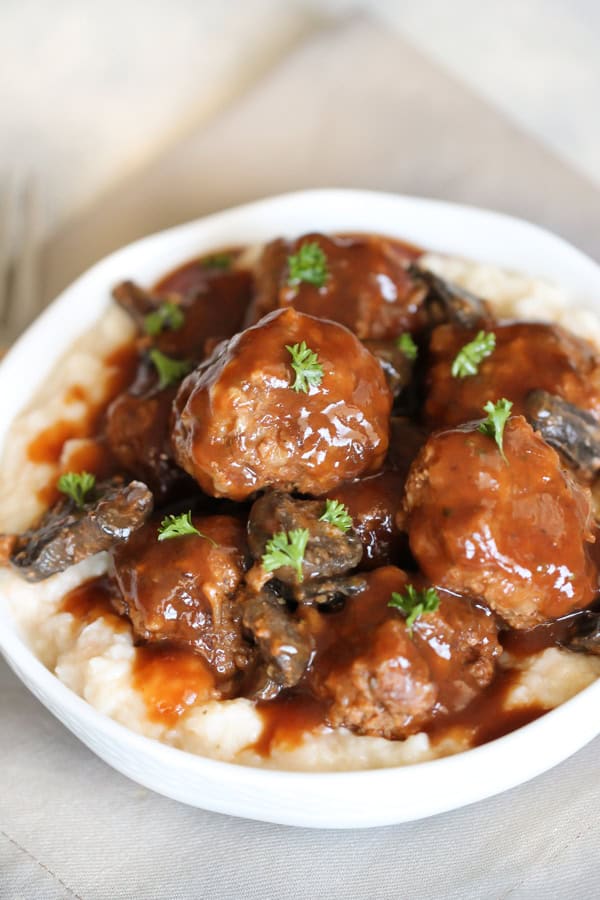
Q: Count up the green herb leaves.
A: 13